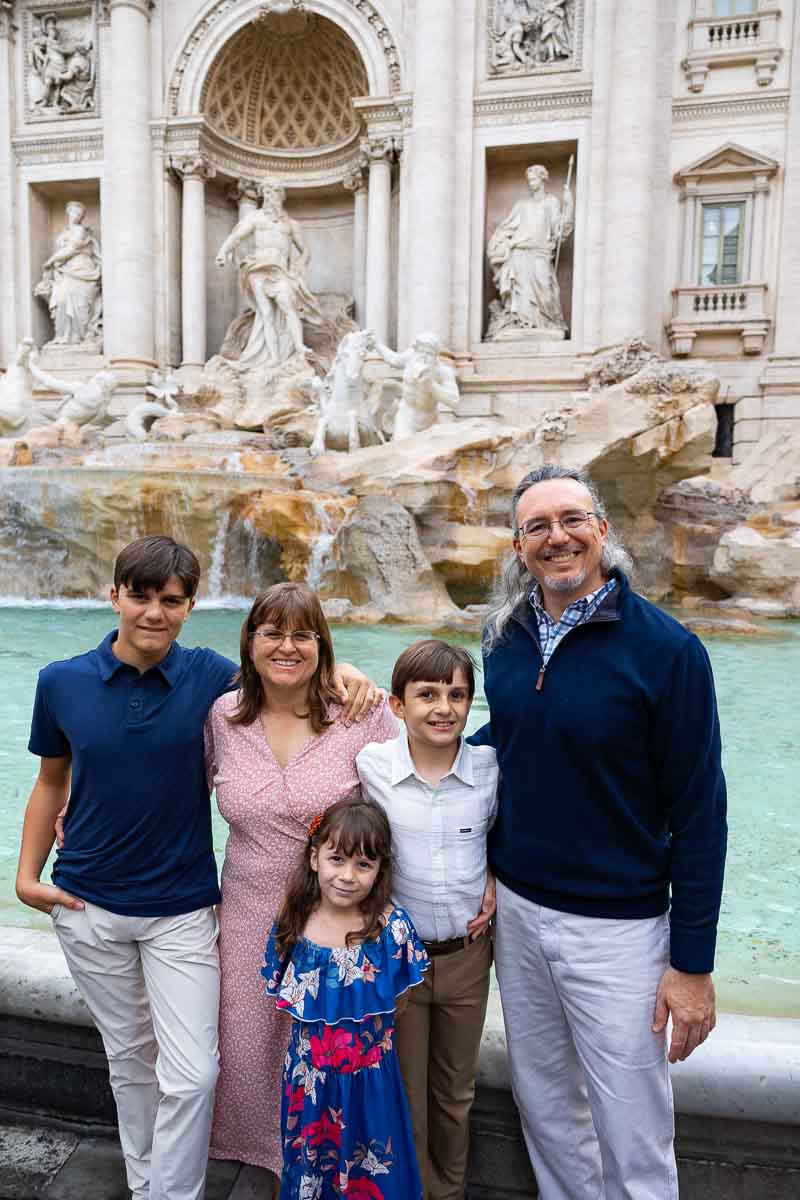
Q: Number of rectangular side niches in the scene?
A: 2